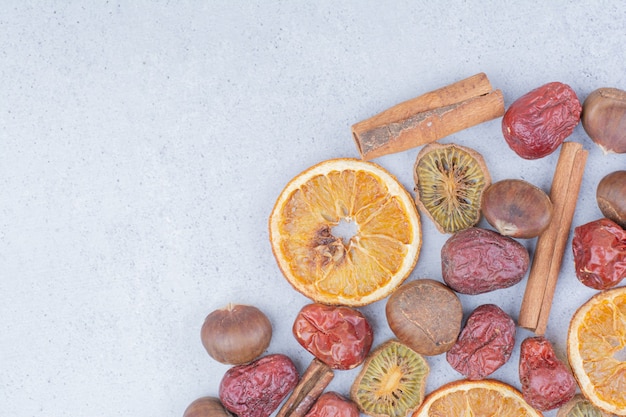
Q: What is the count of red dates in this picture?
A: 8